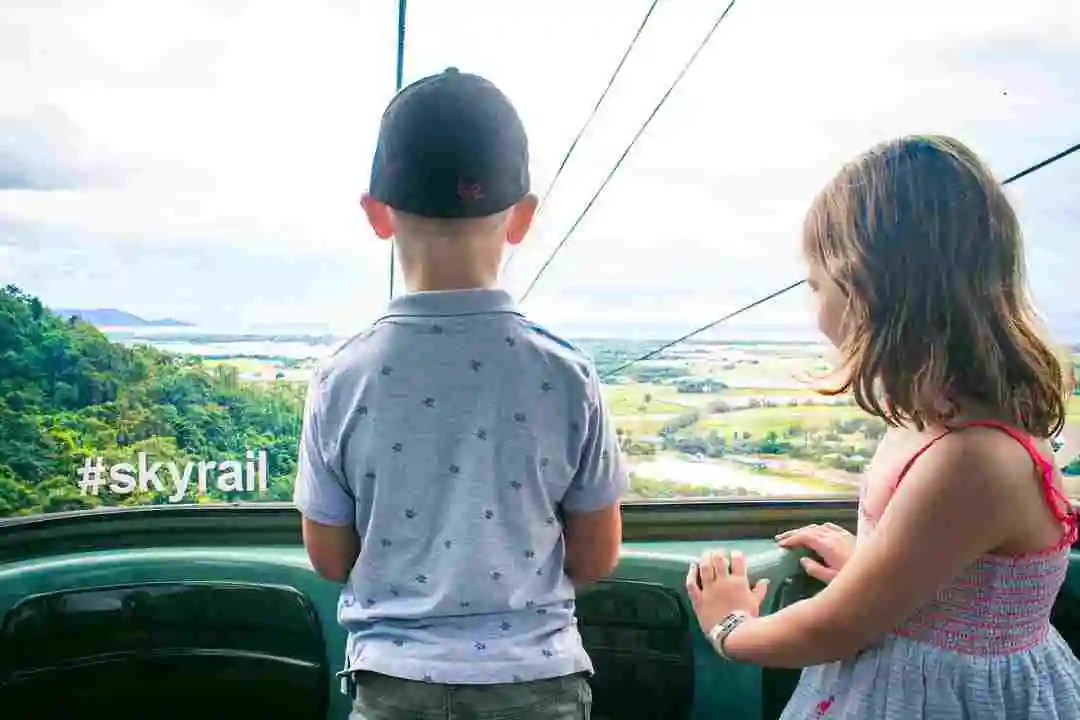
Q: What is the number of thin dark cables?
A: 4